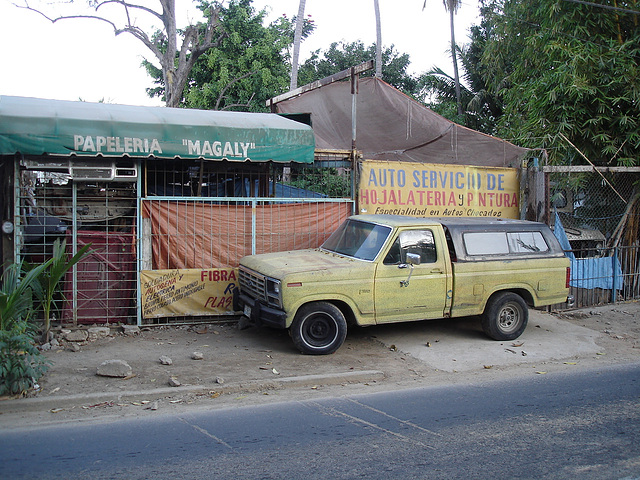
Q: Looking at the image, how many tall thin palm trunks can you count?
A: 3